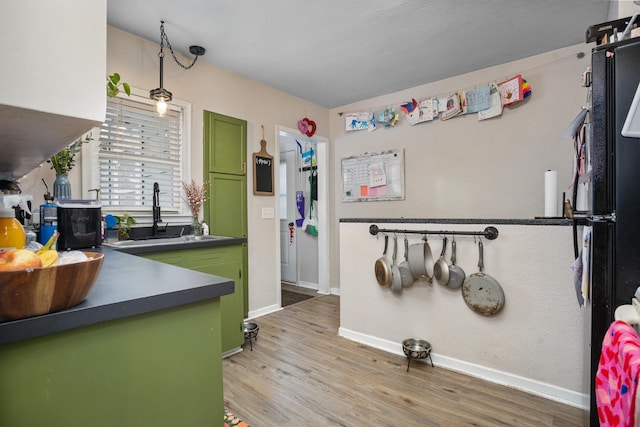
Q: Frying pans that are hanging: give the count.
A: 6